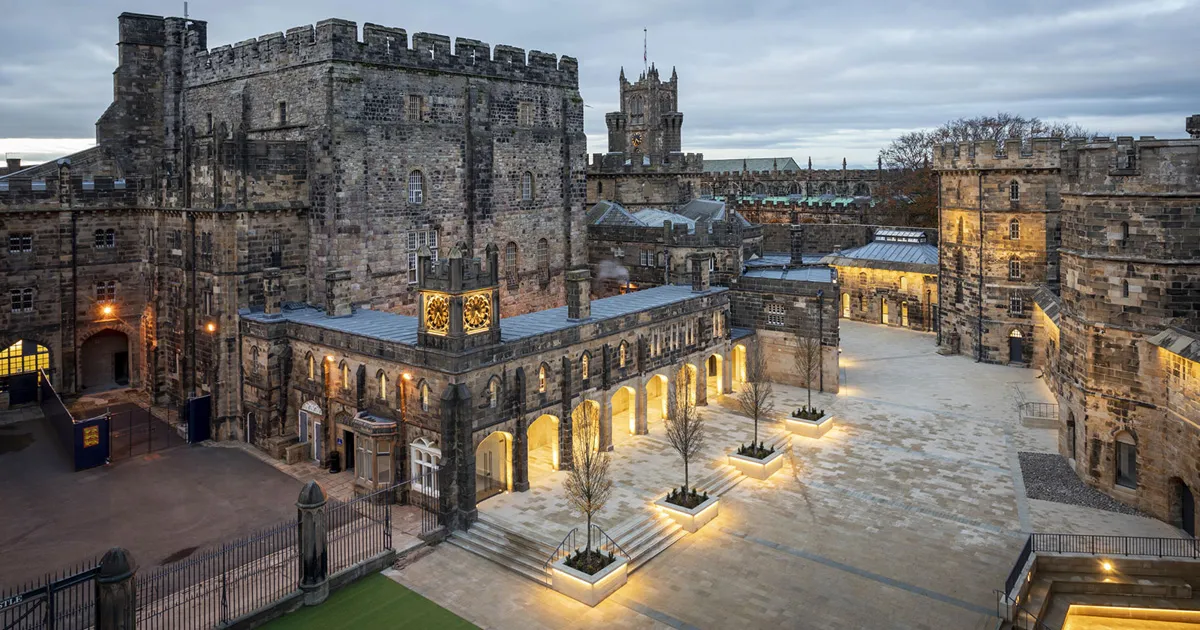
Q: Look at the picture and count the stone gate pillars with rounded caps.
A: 2